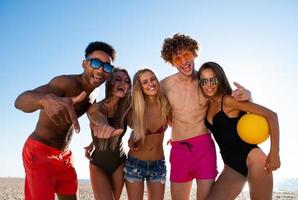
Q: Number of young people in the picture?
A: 5